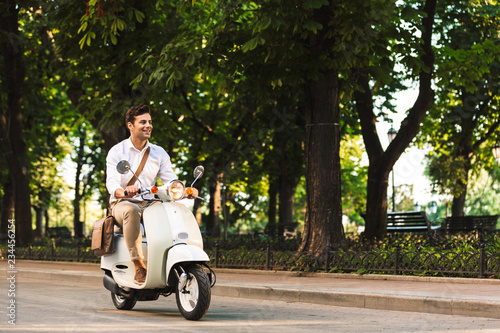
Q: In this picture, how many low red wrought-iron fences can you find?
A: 0